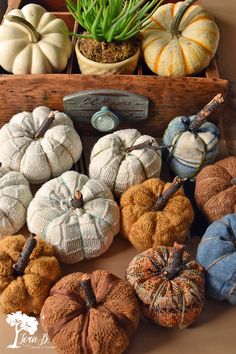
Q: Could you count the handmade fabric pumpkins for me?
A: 11